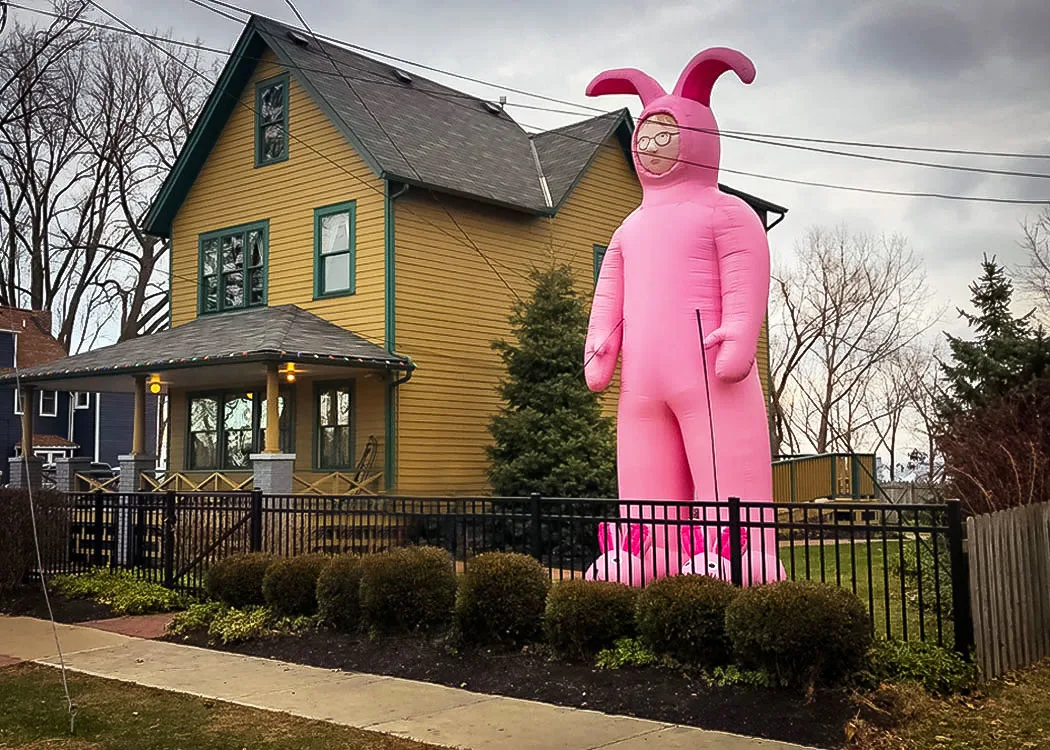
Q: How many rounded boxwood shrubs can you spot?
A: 8